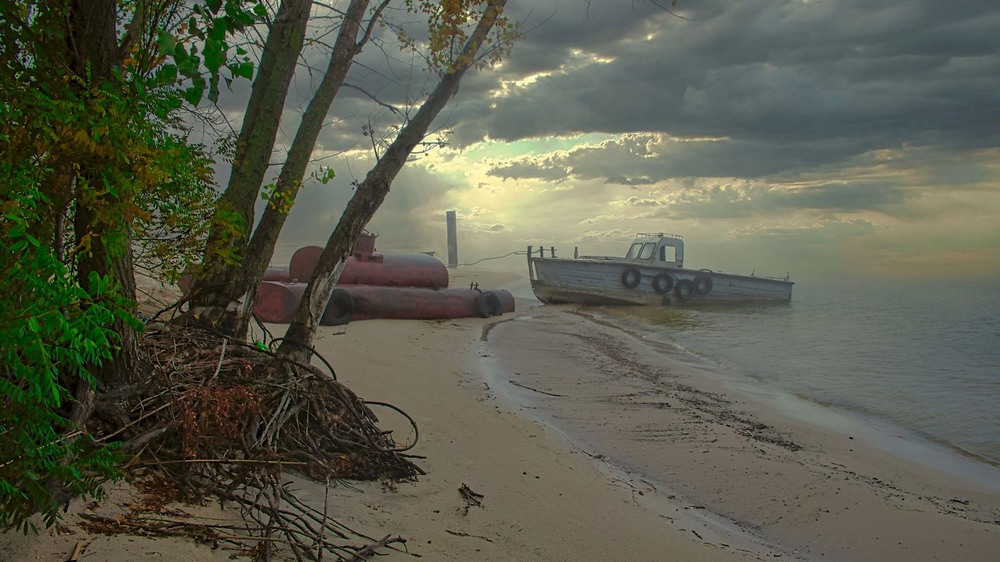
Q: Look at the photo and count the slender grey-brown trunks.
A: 3